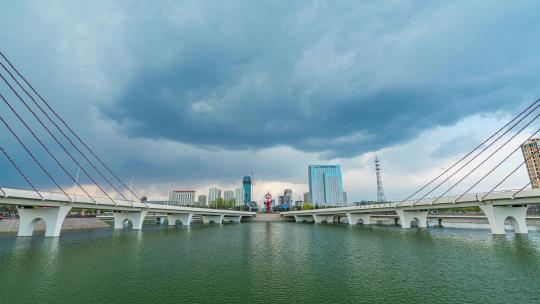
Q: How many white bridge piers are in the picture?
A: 10